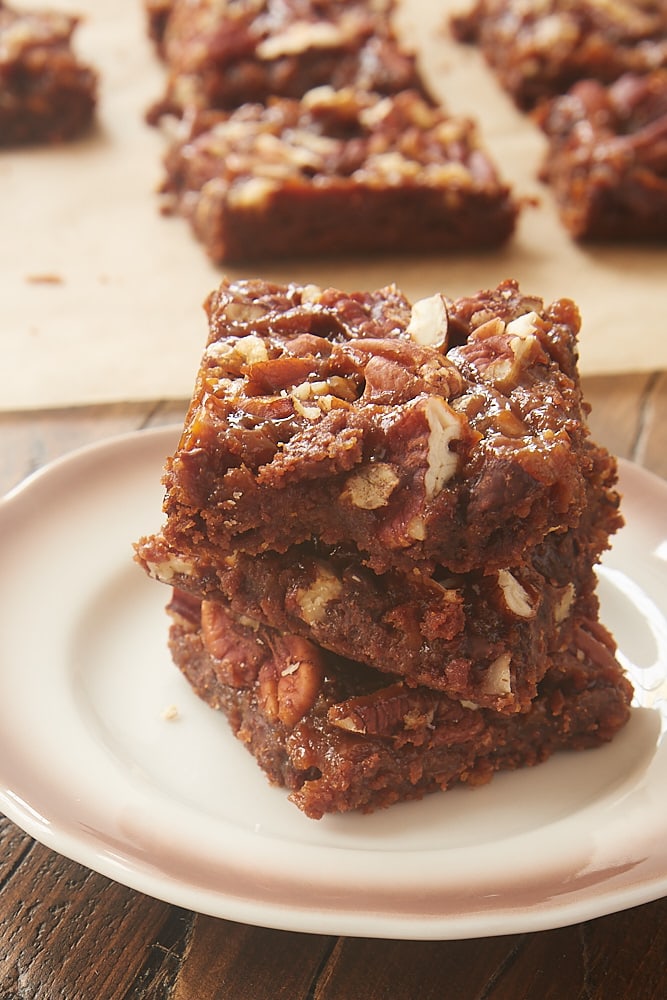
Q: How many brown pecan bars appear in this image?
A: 8